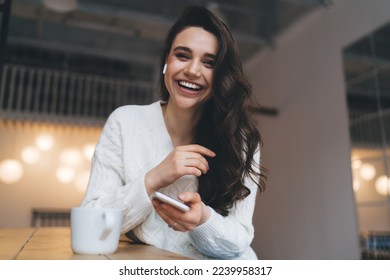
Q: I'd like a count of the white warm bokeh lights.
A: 11